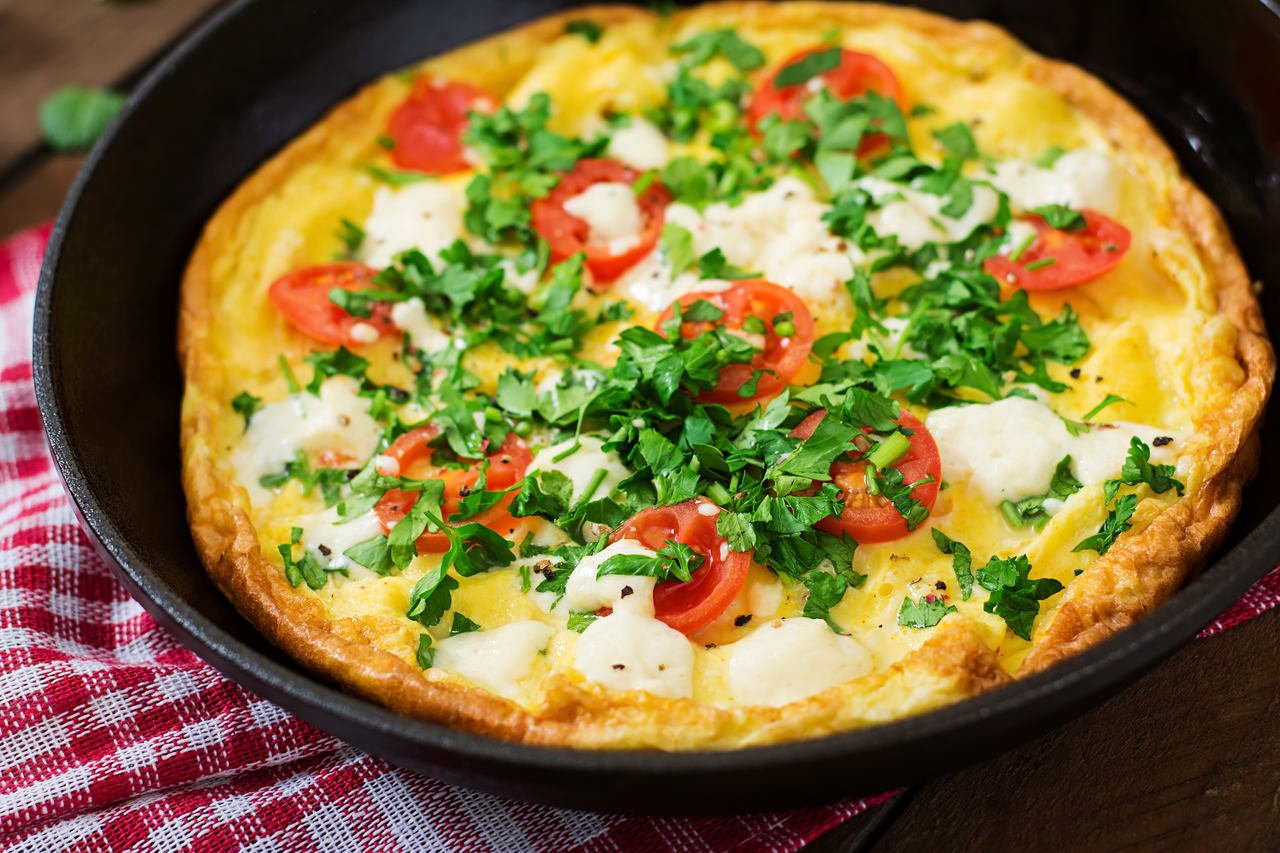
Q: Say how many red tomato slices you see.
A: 9